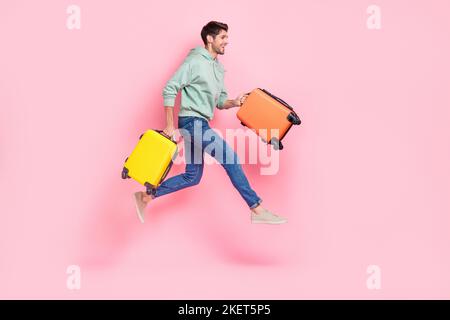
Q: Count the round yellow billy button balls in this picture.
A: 0